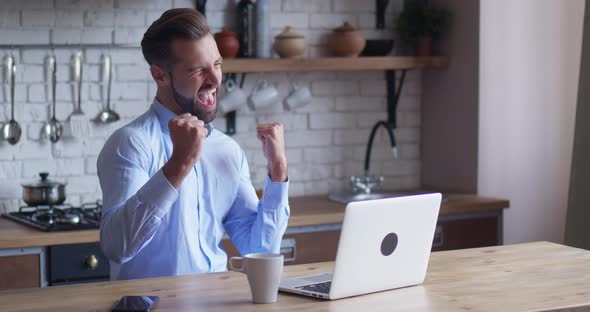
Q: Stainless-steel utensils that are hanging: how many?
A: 4